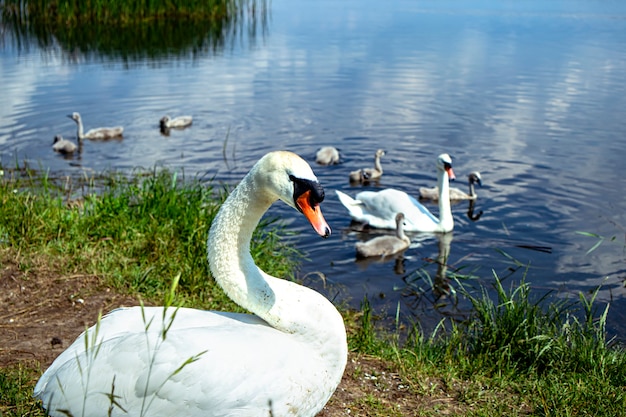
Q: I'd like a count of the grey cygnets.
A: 7